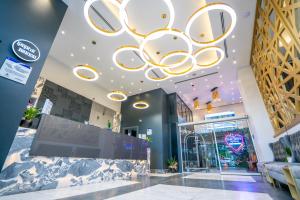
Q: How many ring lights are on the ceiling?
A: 11